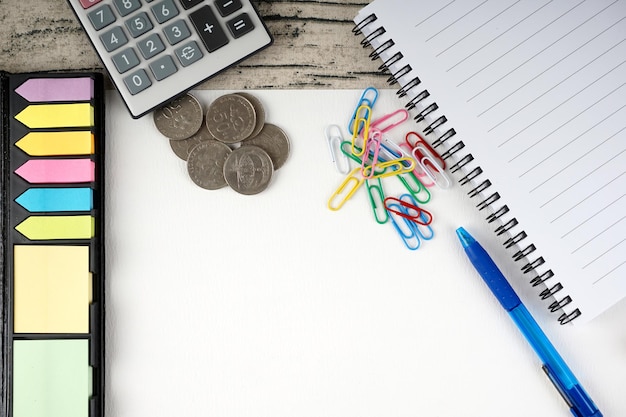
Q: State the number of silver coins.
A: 7